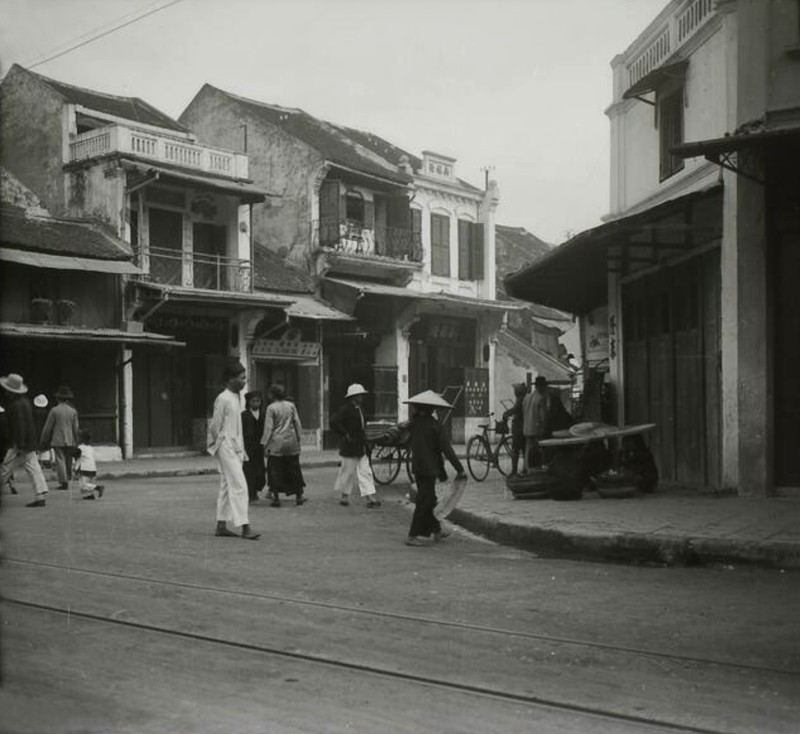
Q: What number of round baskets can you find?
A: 2